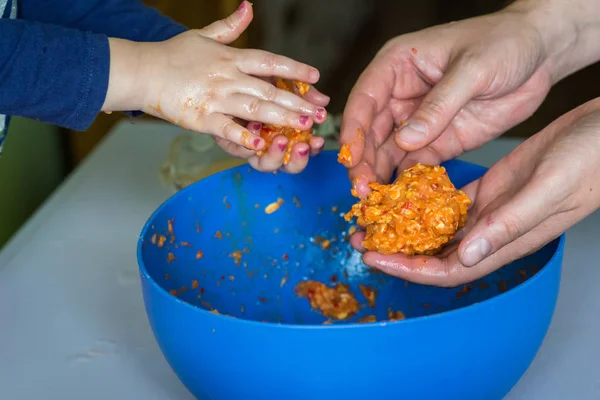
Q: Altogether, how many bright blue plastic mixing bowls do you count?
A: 1